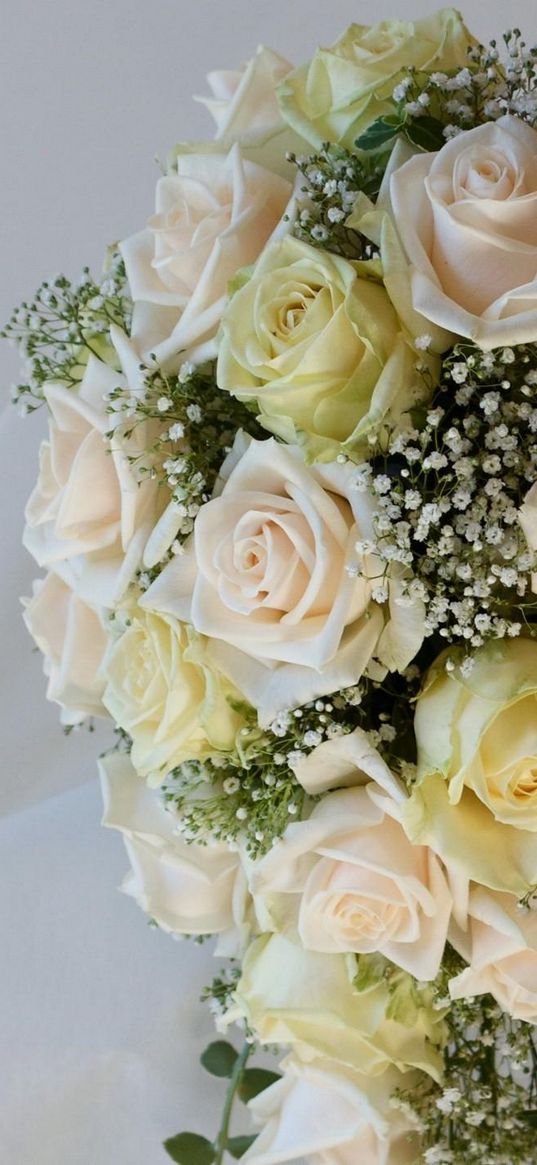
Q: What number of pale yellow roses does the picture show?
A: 5